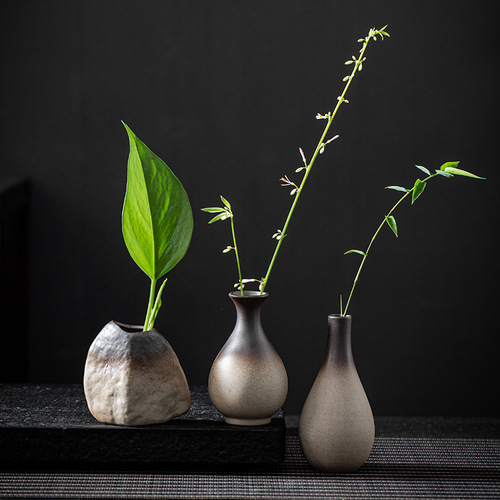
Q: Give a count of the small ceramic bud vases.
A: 3